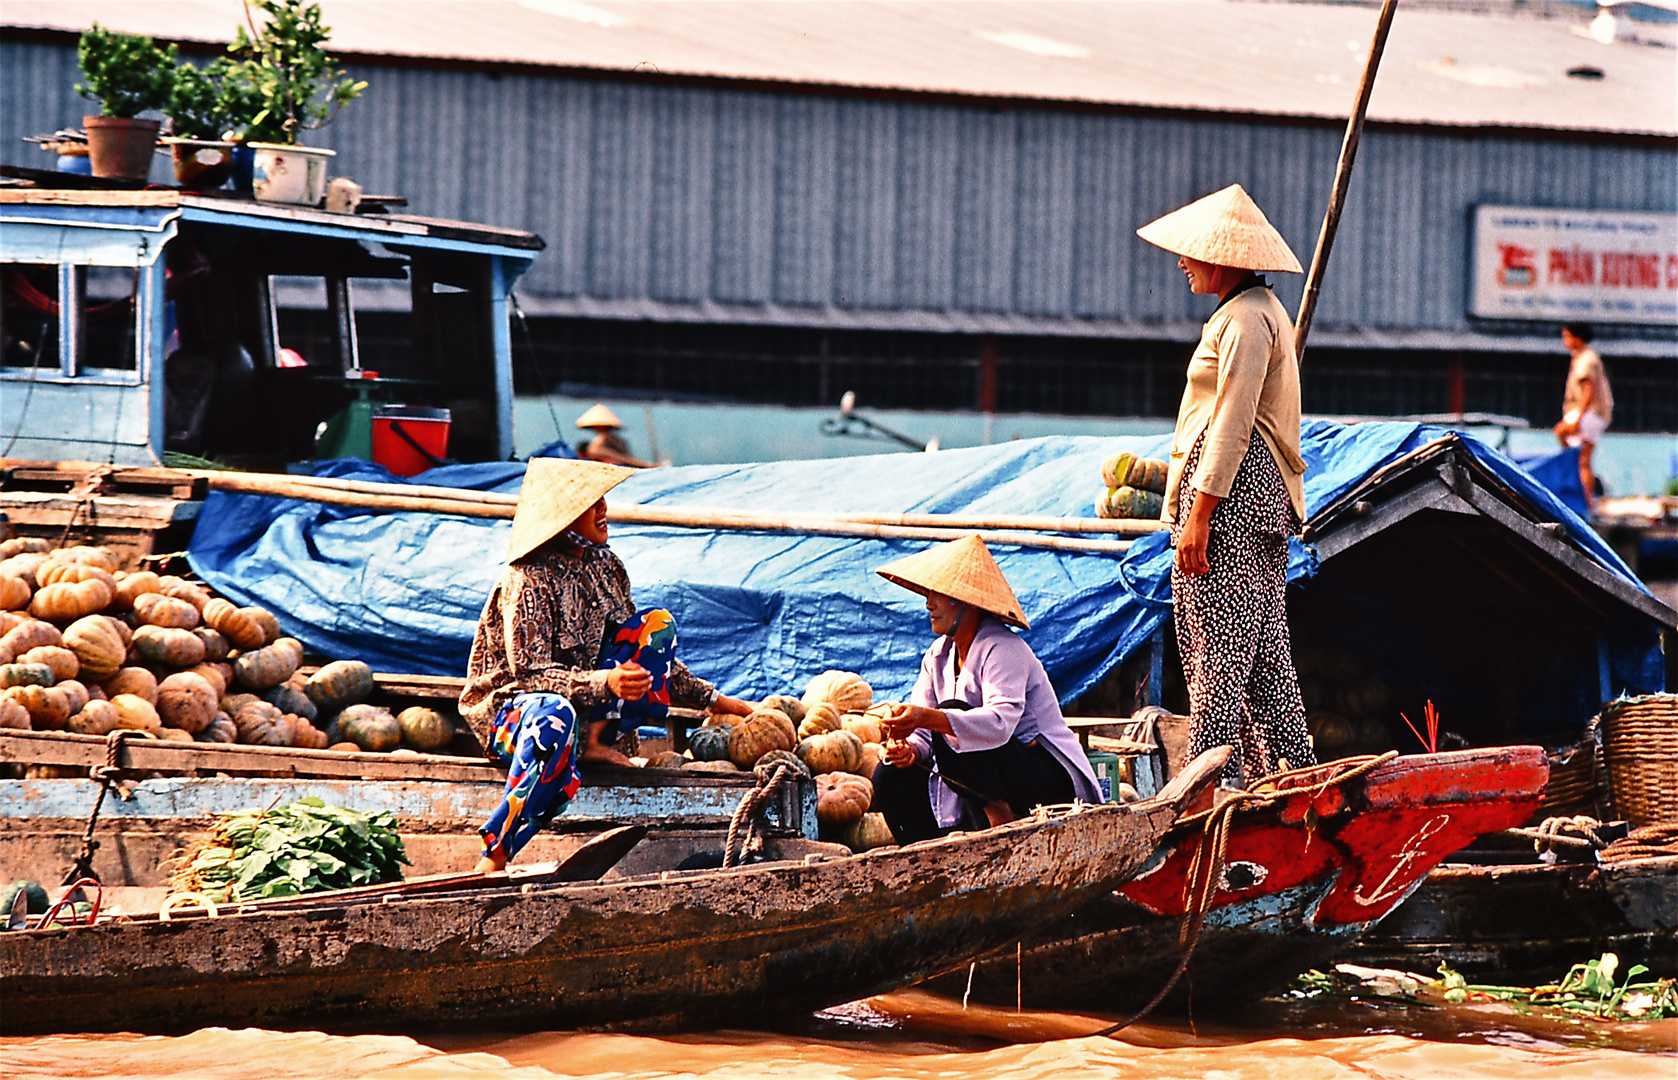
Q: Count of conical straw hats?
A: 4